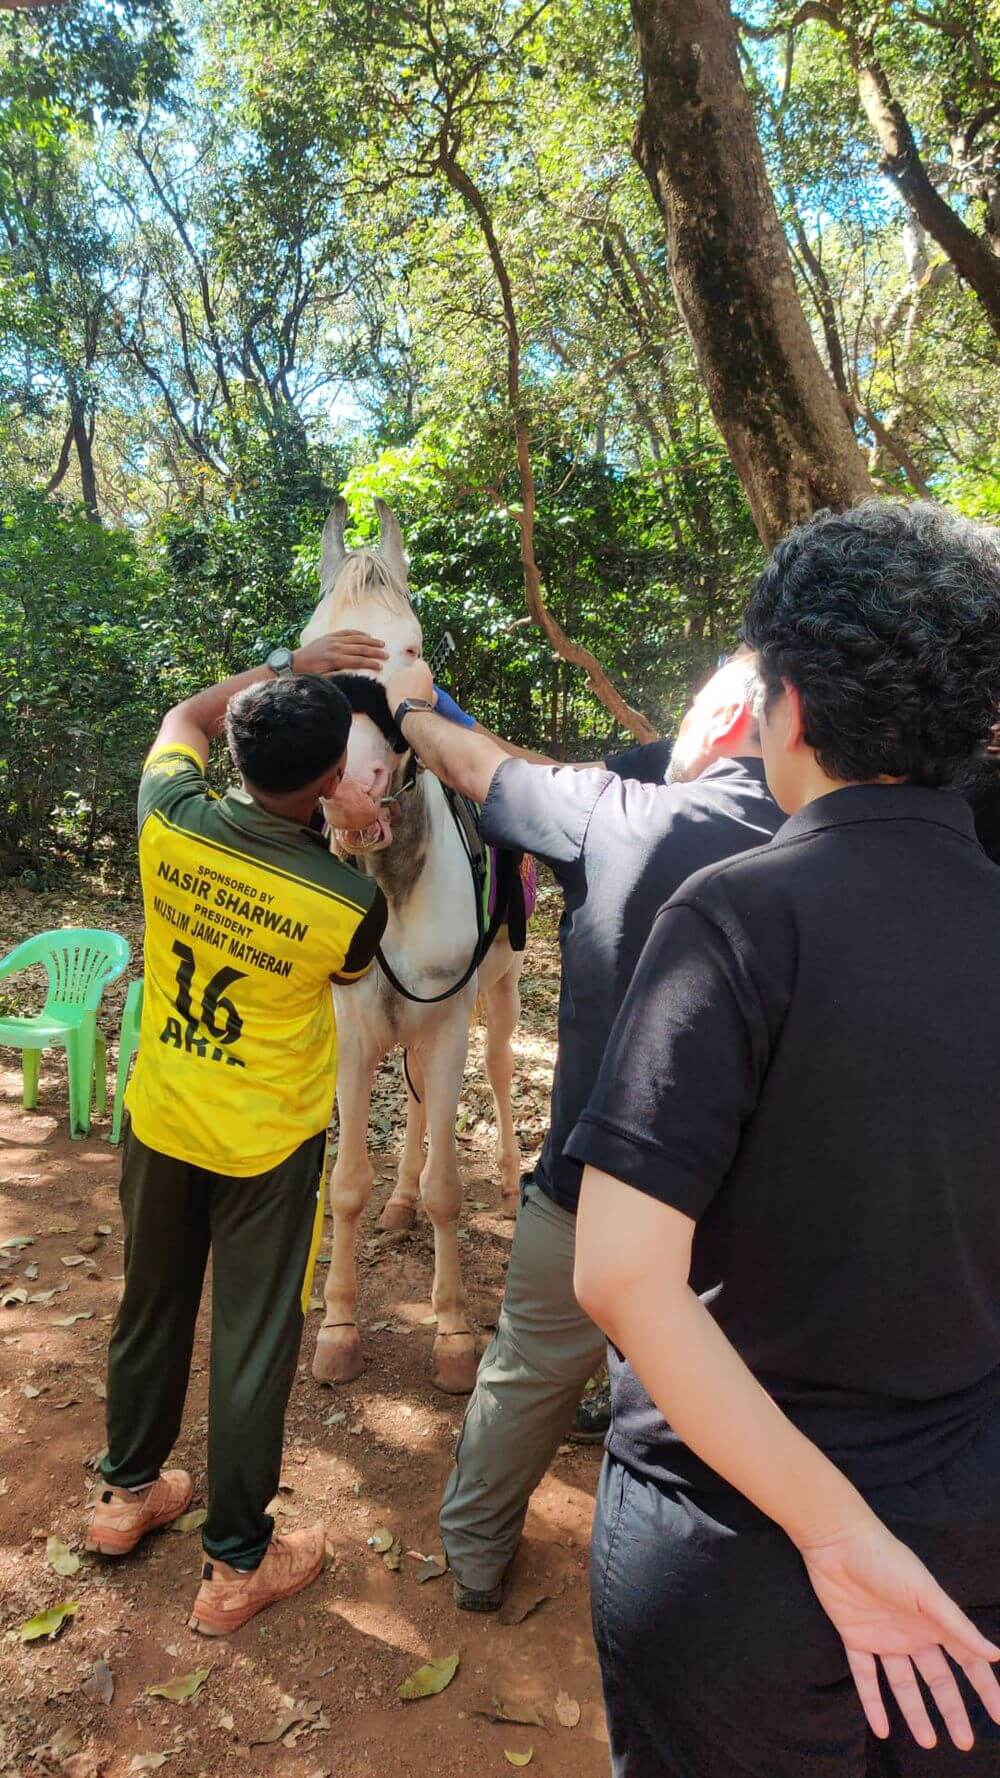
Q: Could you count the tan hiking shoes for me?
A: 2